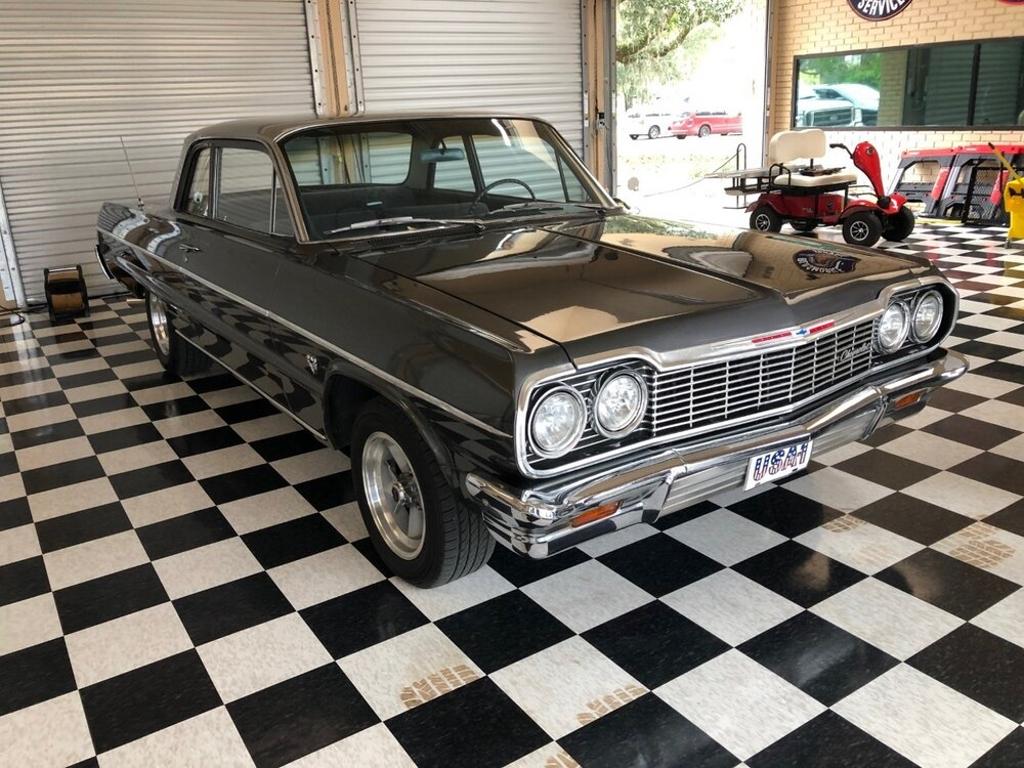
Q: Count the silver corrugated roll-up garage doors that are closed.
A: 2